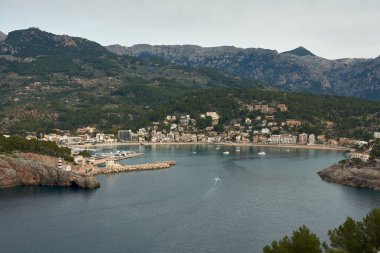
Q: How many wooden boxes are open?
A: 0